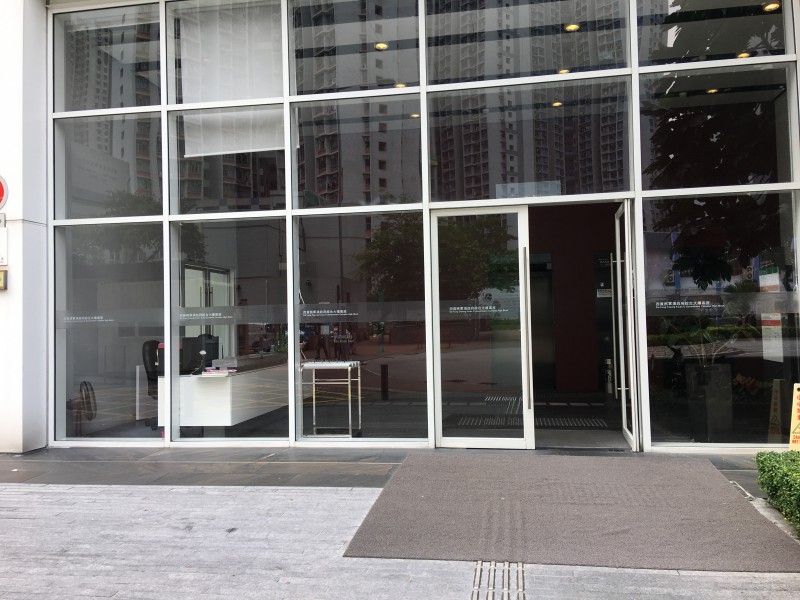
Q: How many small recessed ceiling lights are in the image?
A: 9